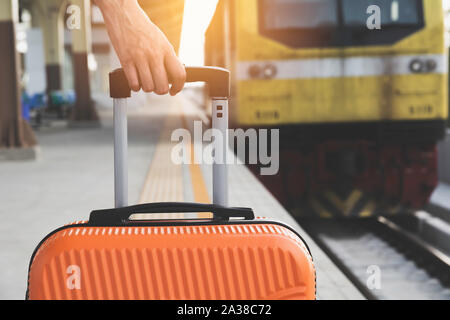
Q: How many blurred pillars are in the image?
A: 3